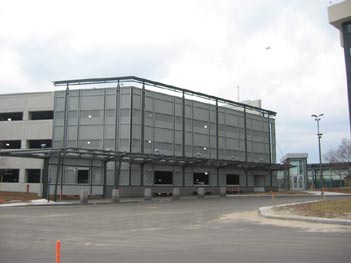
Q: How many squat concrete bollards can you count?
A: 6